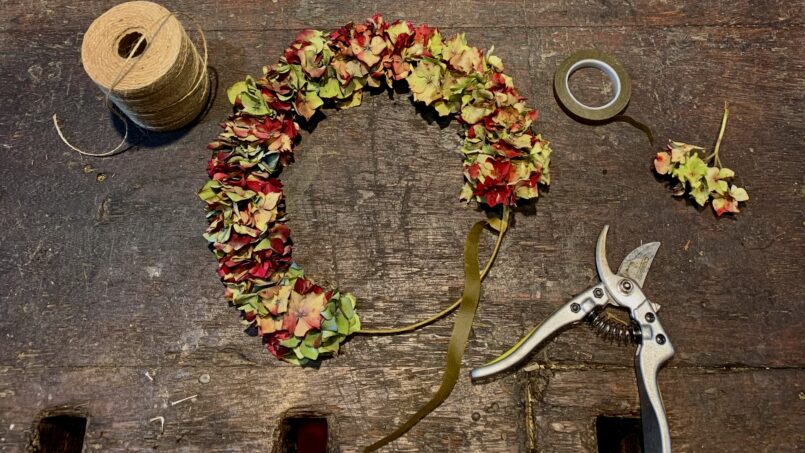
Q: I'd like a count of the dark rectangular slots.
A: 3